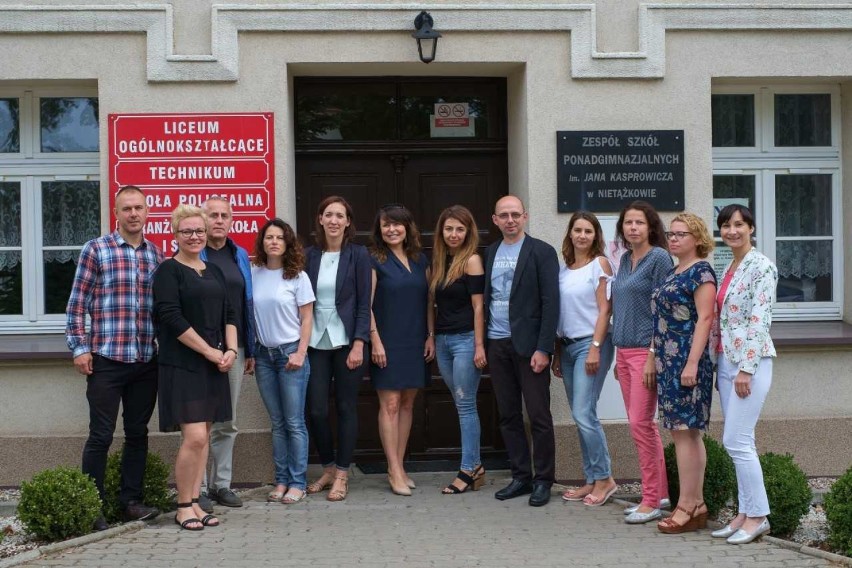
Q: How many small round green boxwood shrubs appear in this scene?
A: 5